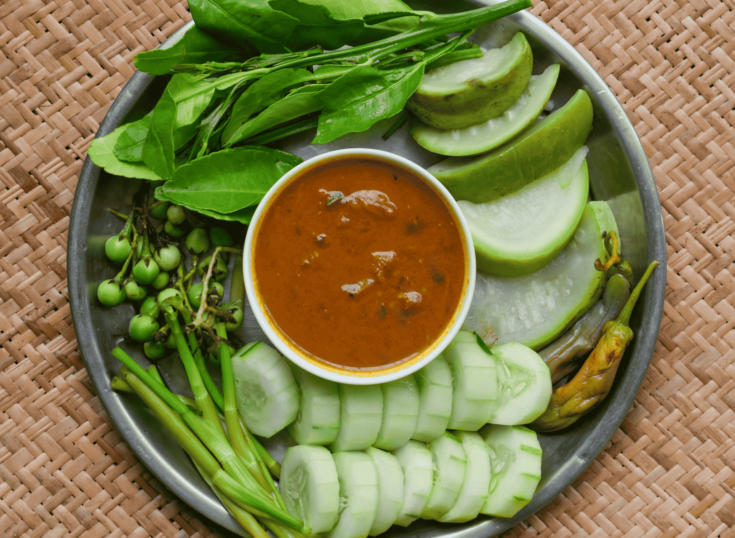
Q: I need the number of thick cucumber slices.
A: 14